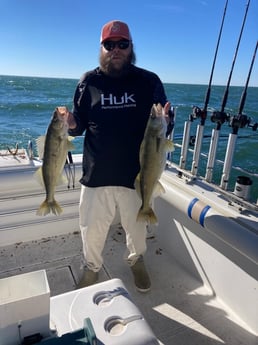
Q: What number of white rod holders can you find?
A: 4